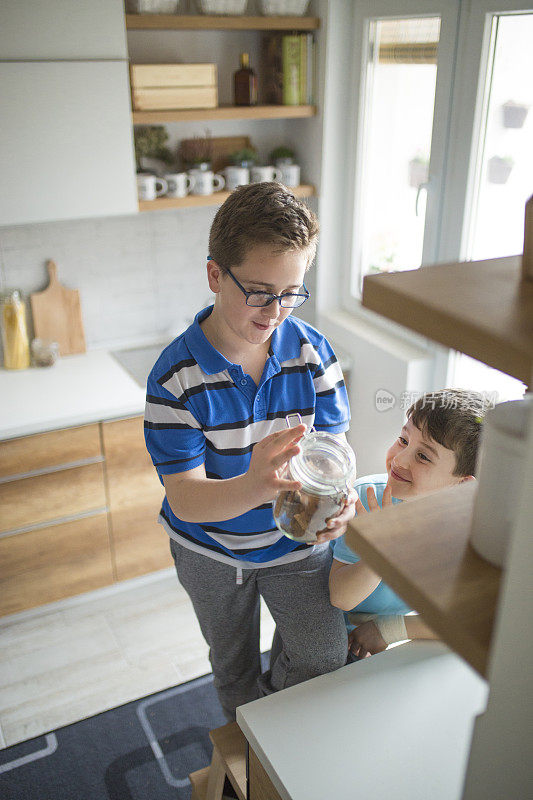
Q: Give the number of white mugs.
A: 6